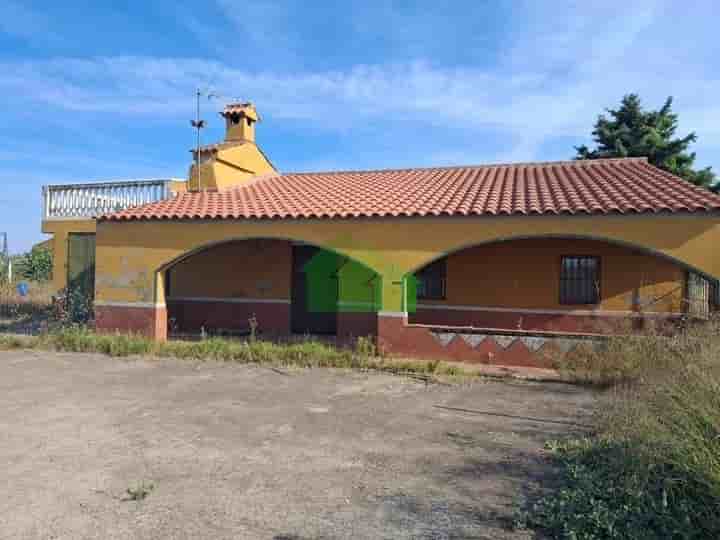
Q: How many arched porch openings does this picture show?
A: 2